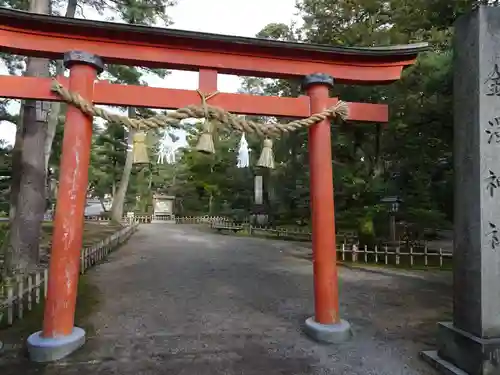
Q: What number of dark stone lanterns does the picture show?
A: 1